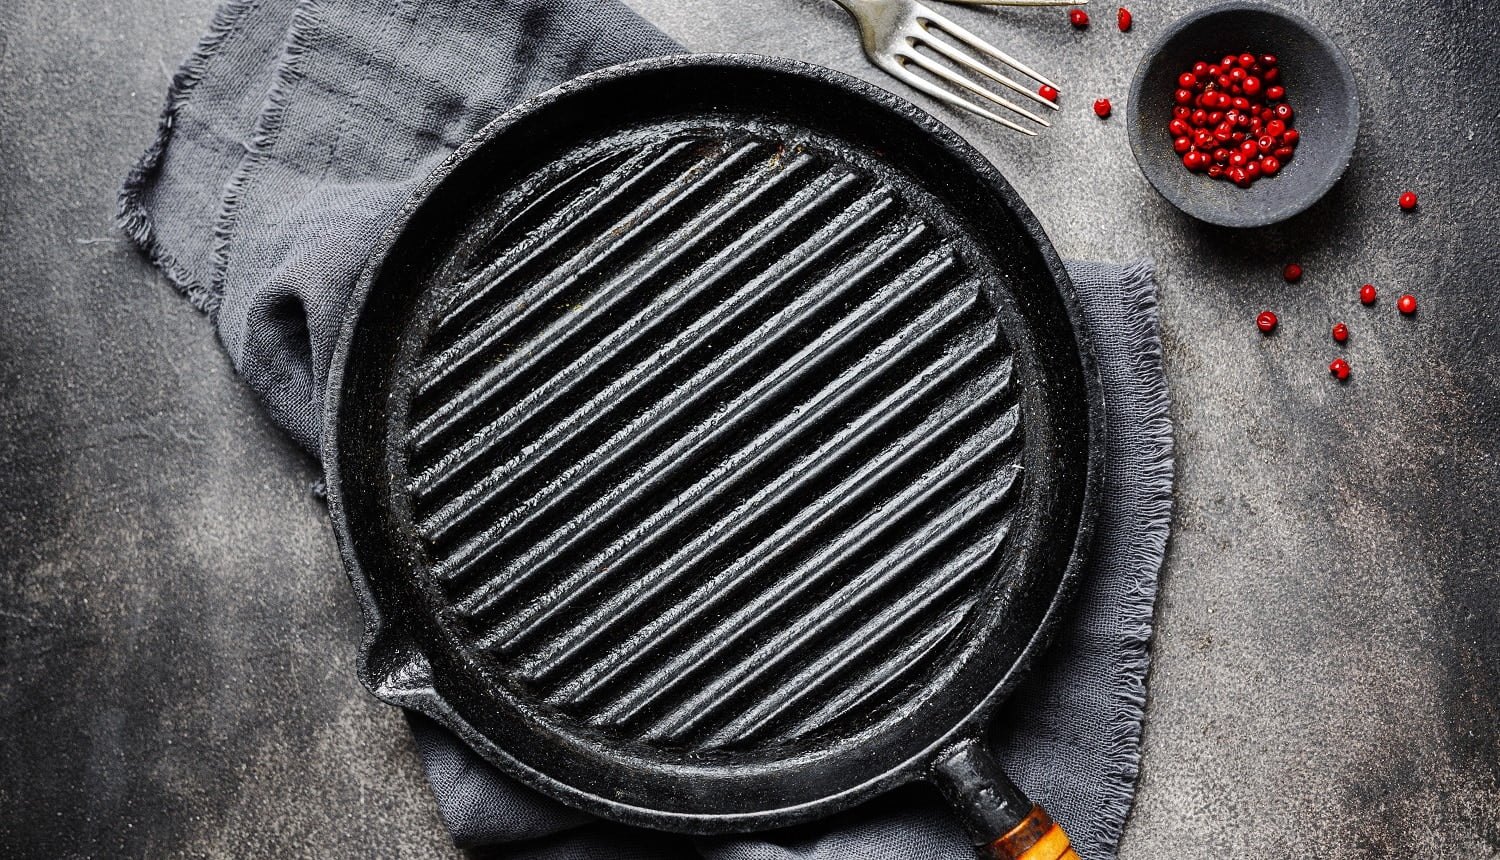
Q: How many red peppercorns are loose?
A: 11